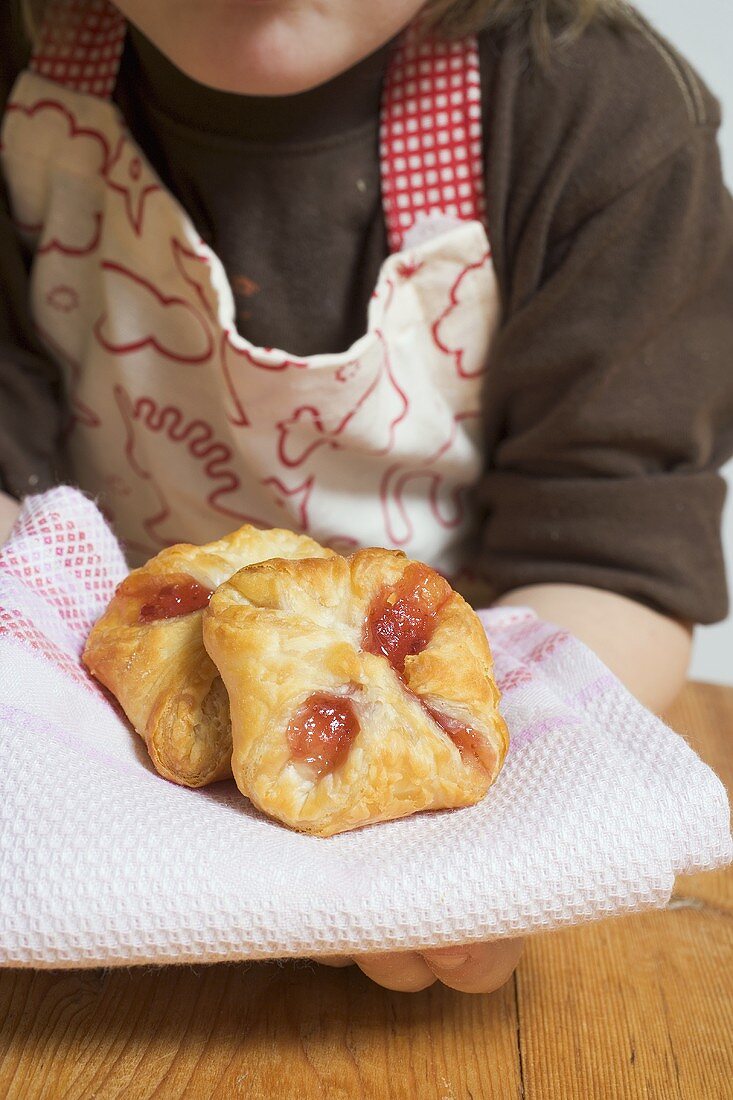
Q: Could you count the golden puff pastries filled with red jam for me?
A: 2